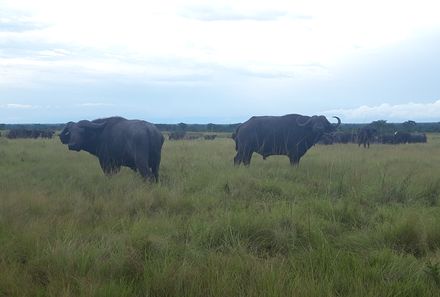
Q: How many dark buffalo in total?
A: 2